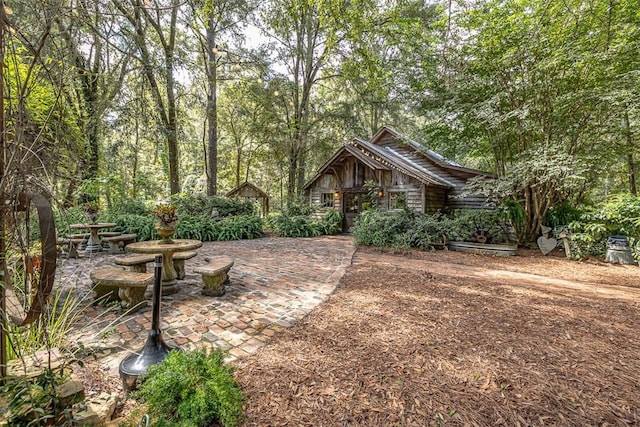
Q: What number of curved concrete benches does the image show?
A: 6